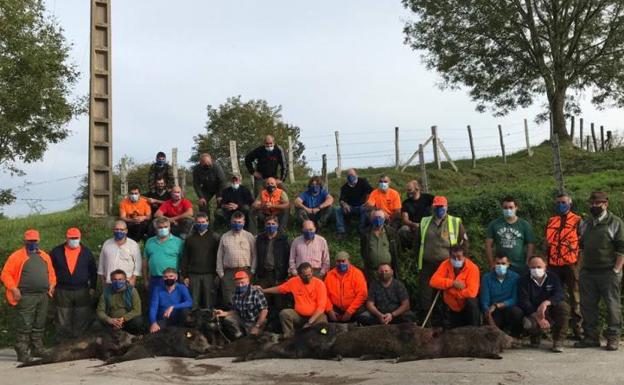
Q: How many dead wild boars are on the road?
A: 6